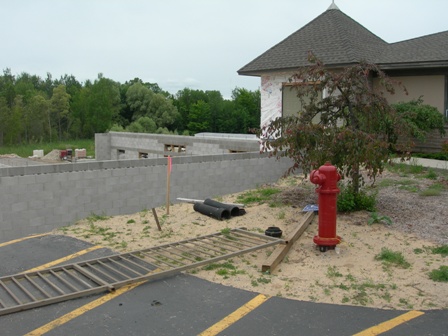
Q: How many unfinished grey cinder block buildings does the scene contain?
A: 1